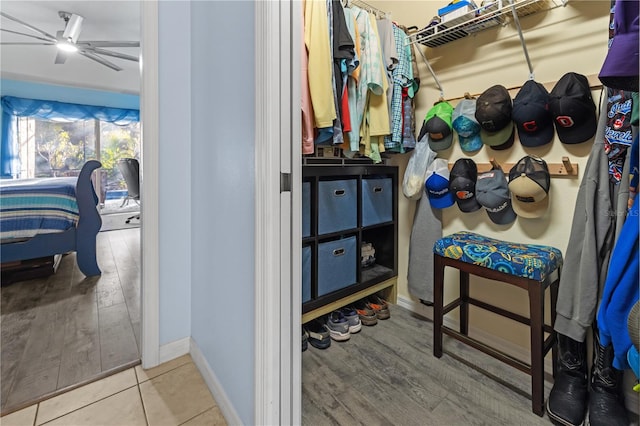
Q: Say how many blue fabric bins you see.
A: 5